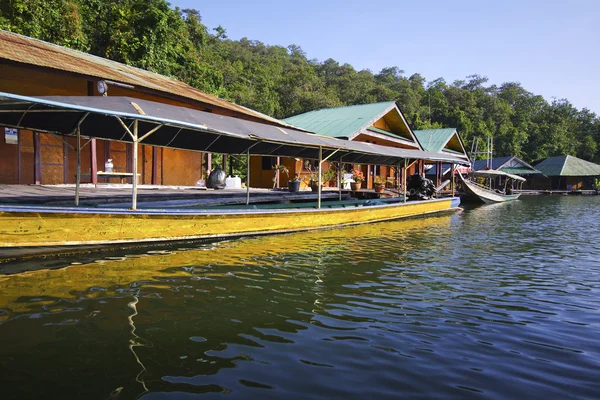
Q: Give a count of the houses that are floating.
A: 5